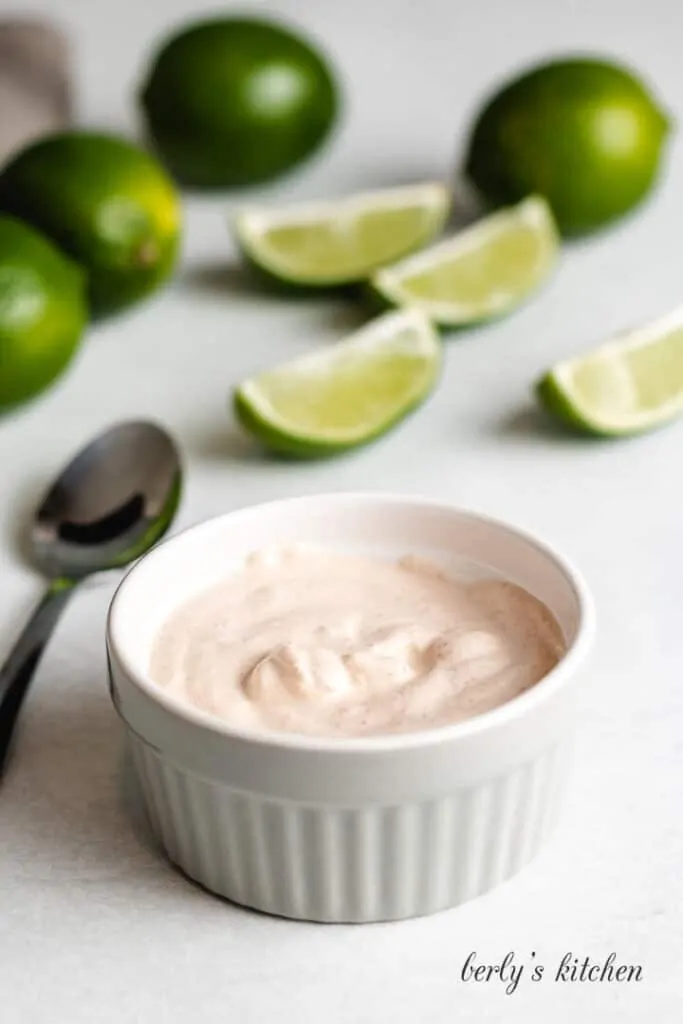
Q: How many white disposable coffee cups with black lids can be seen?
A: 0